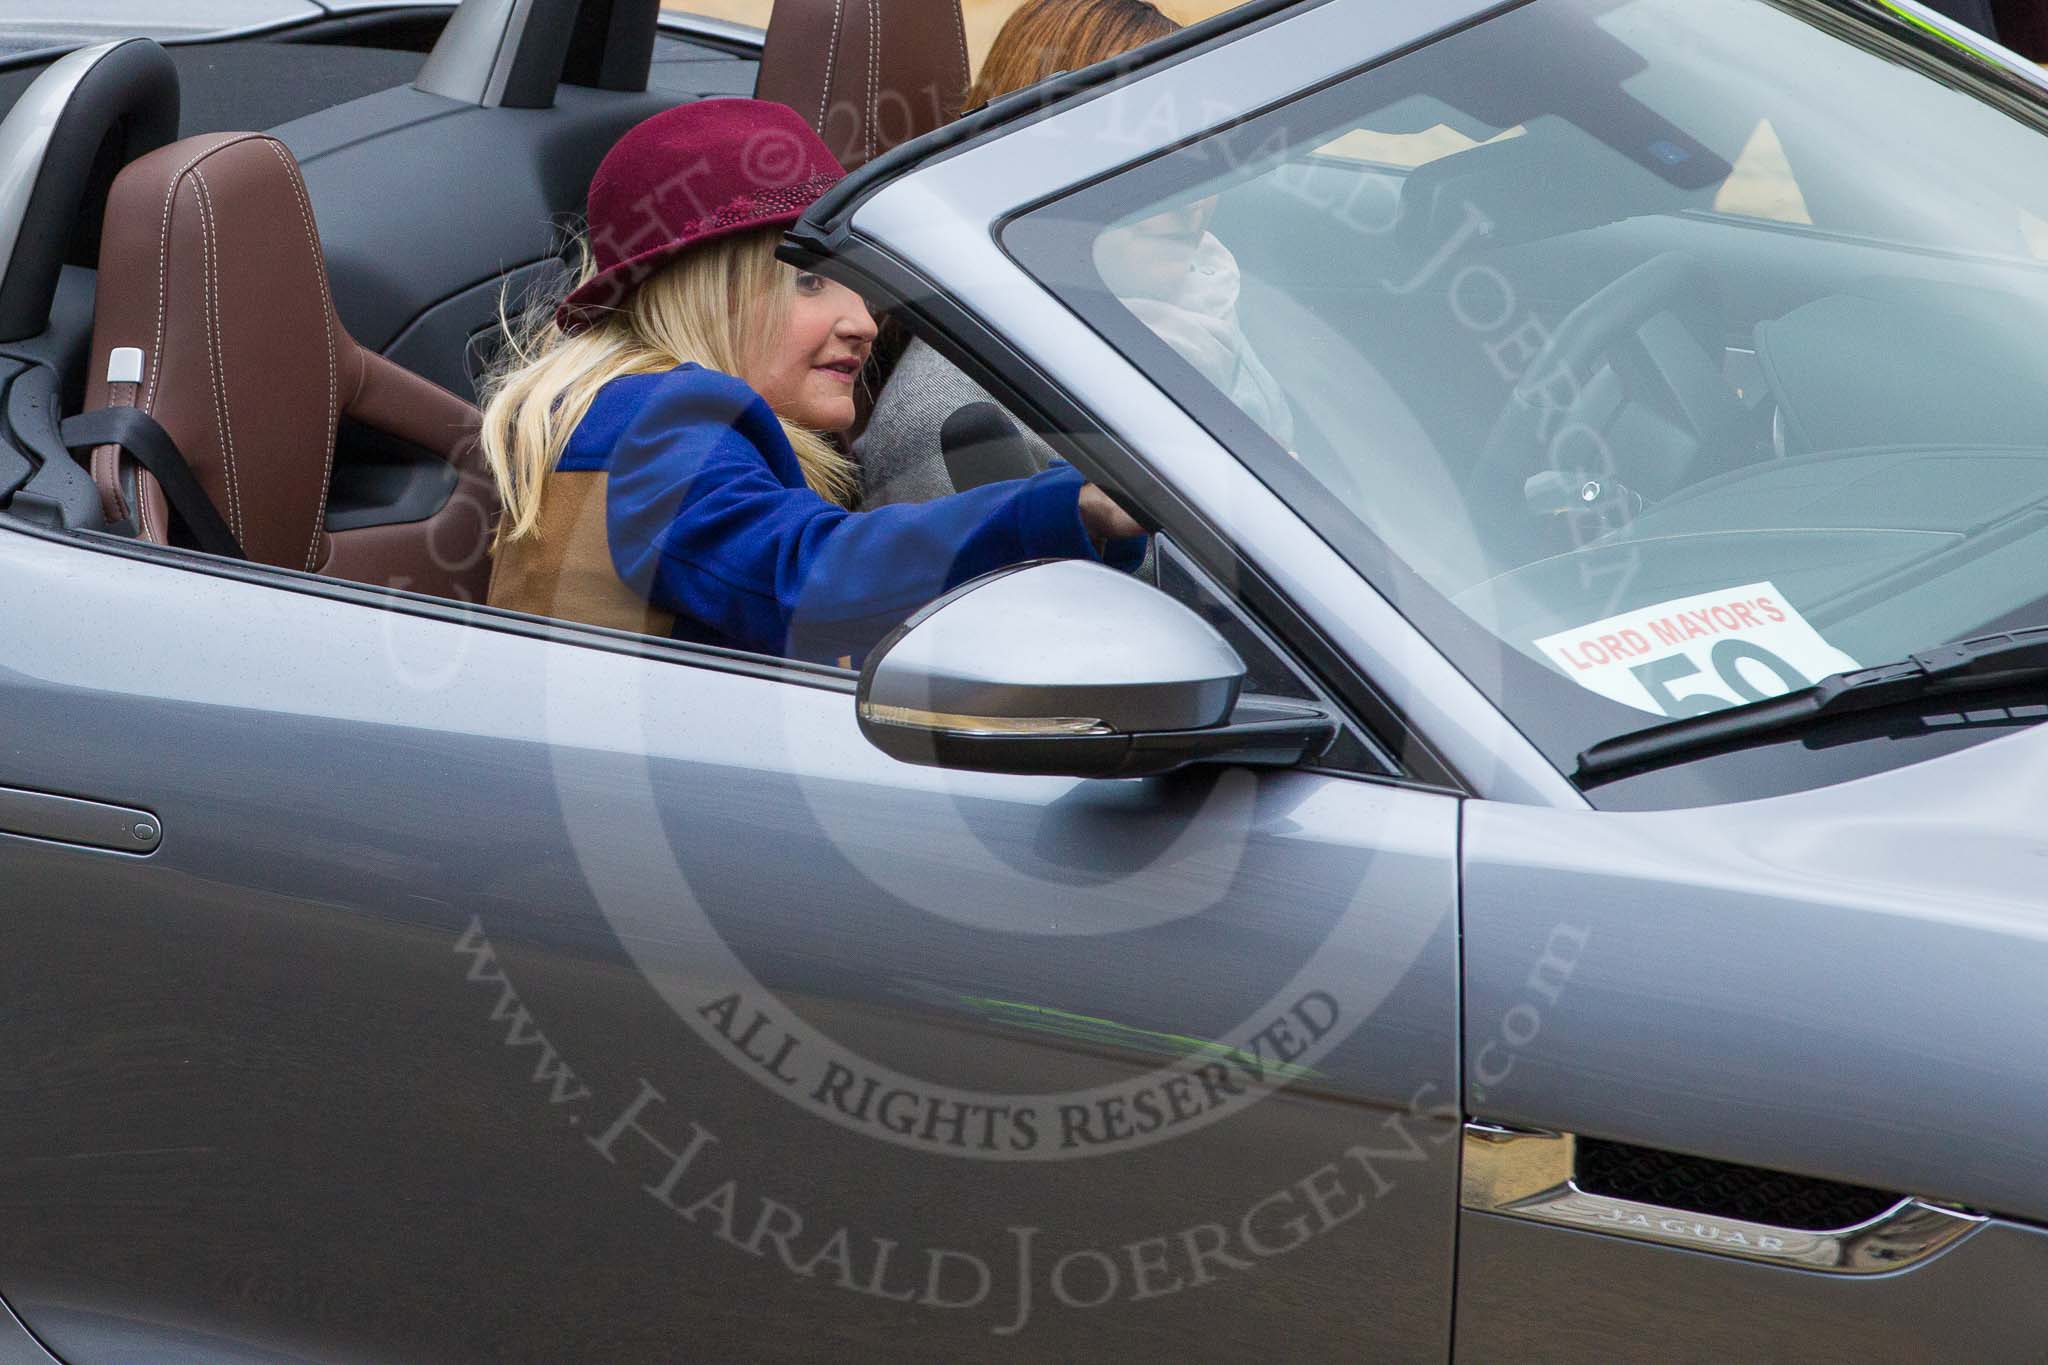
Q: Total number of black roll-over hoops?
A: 2